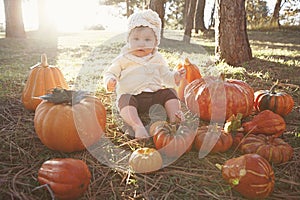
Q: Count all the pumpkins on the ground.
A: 12